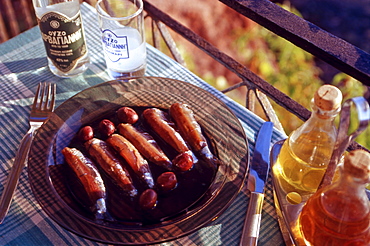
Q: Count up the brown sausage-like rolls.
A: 6